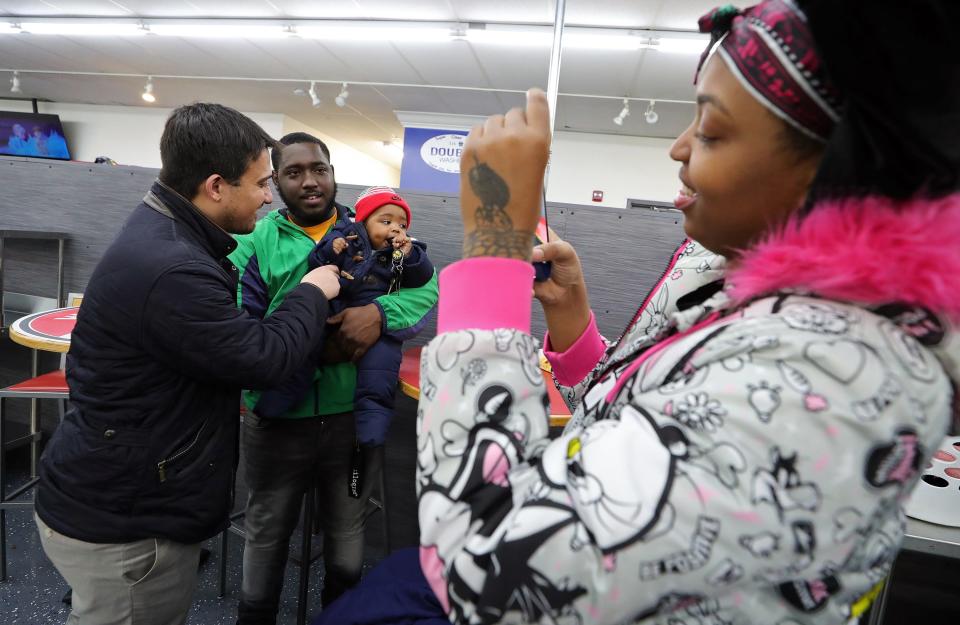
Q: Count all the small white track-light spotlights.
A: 6